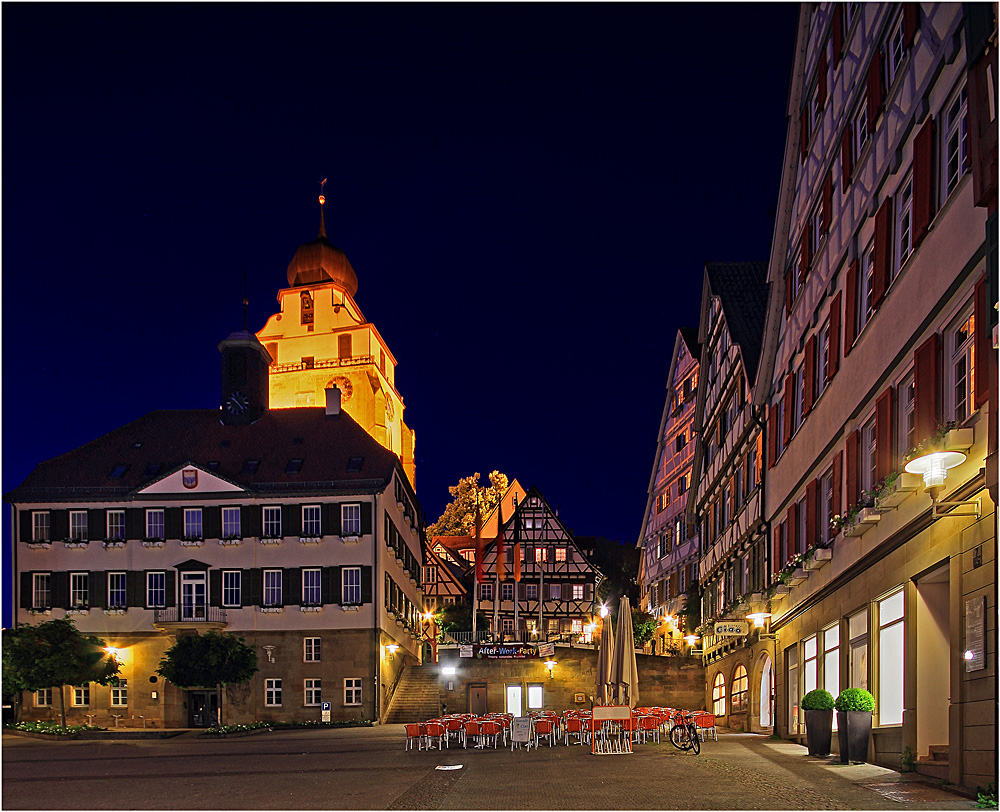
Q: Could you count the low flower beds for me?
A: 2